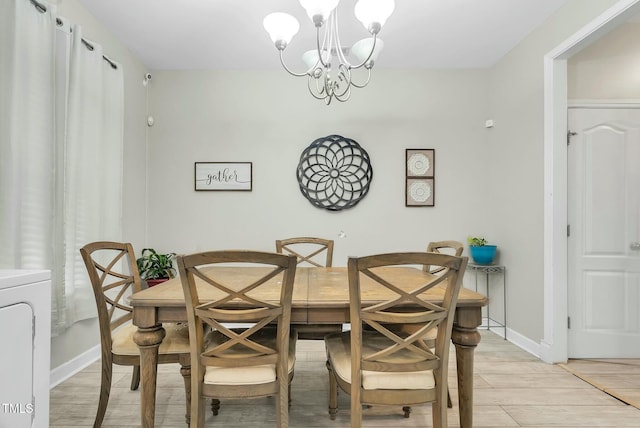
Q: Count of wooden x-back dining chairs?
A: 5